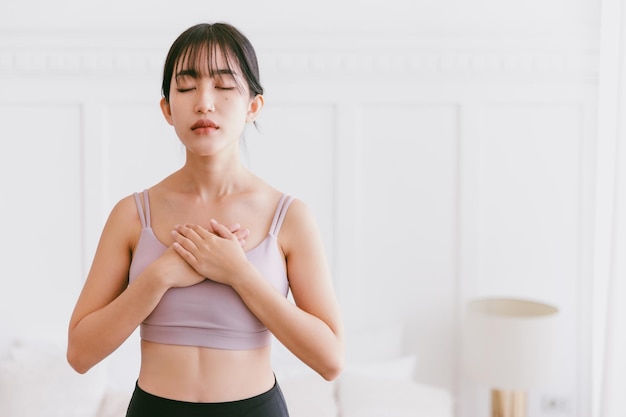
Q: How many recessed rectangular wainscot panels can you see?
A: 5